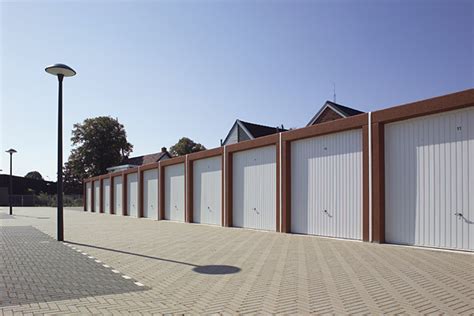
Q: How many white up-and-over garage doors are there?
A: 11